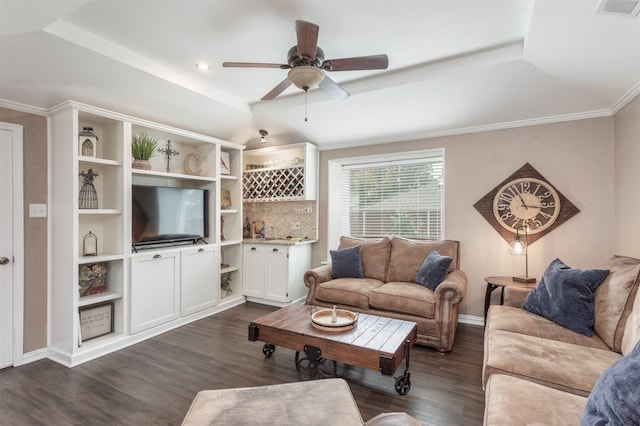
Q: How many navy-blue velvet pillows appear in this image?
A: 4